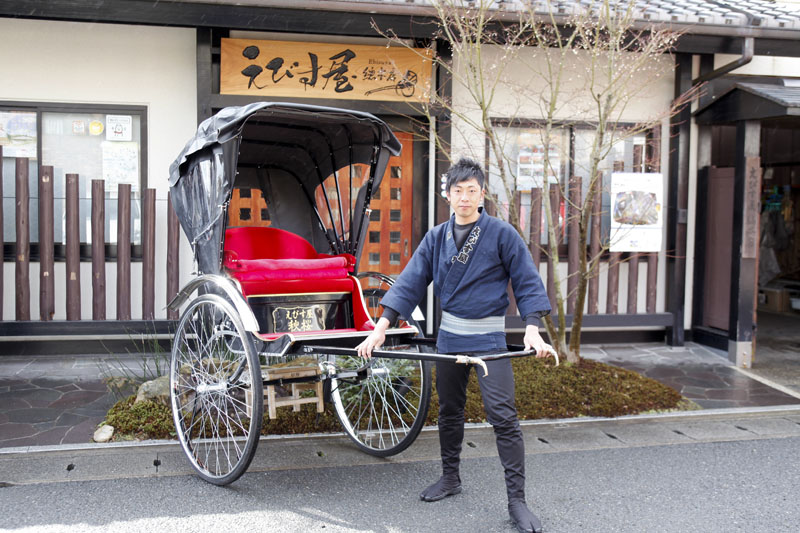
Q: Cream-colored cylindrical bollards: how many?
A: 0